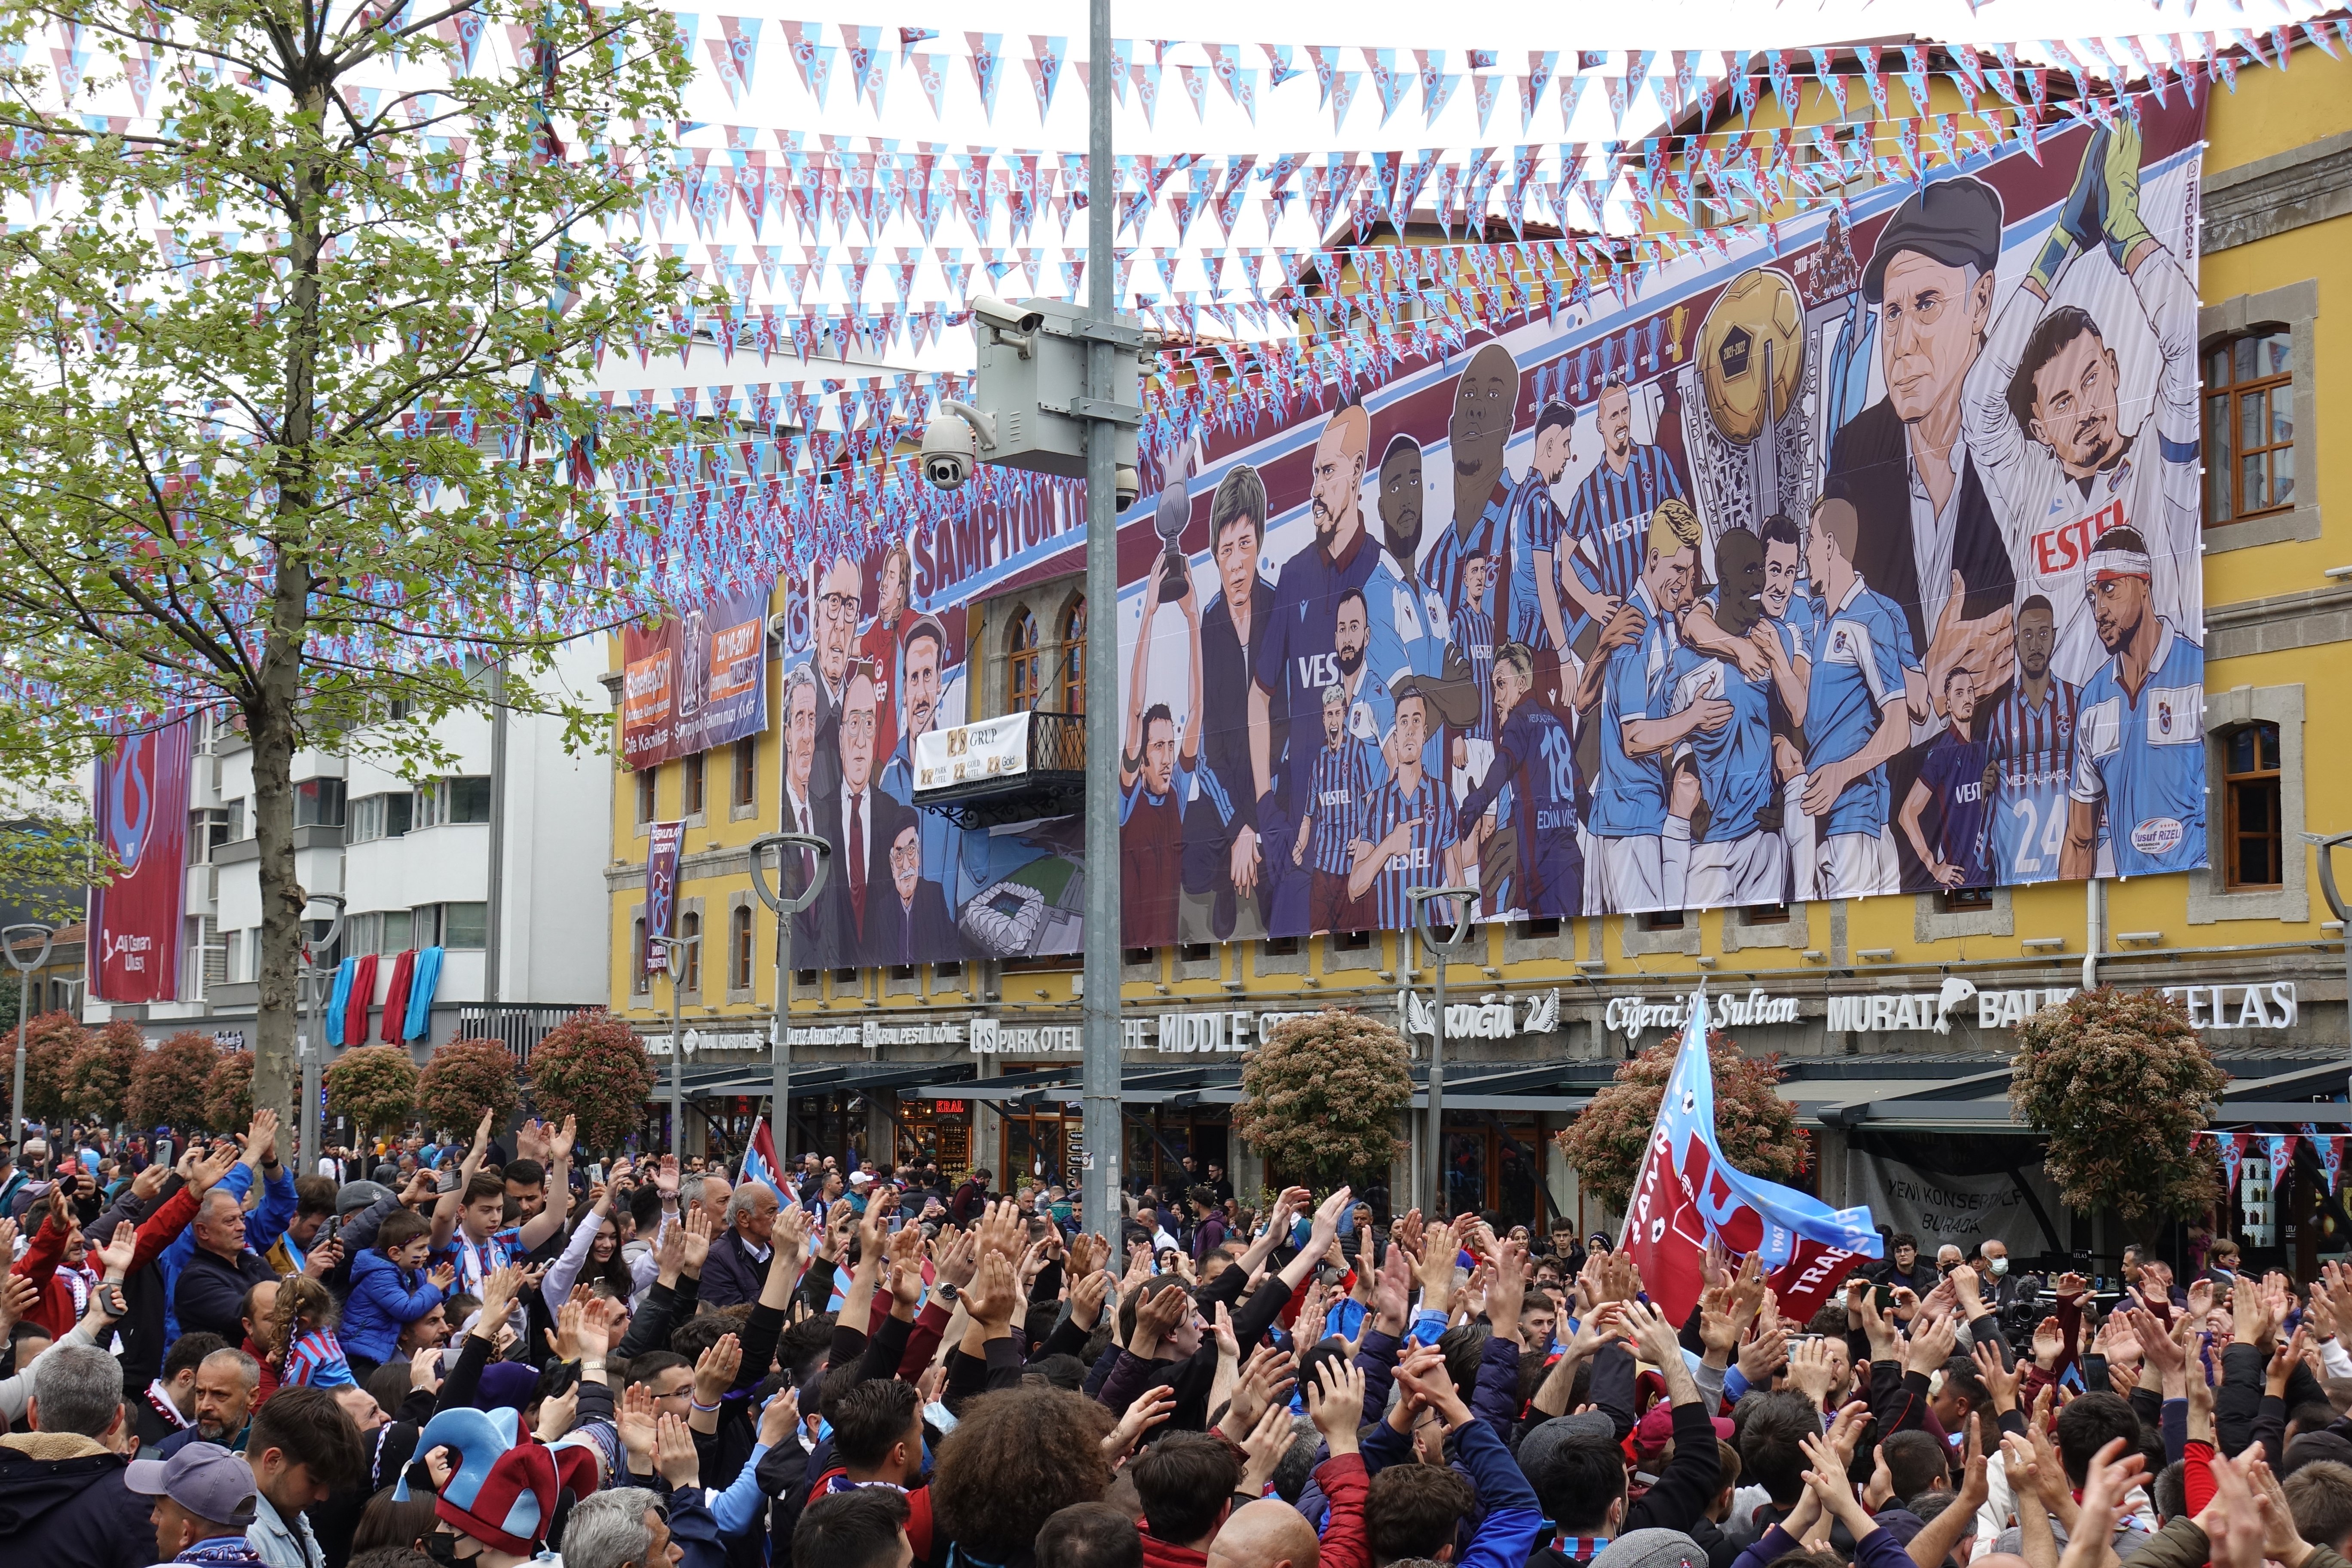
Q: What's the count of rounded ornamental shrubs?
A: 10